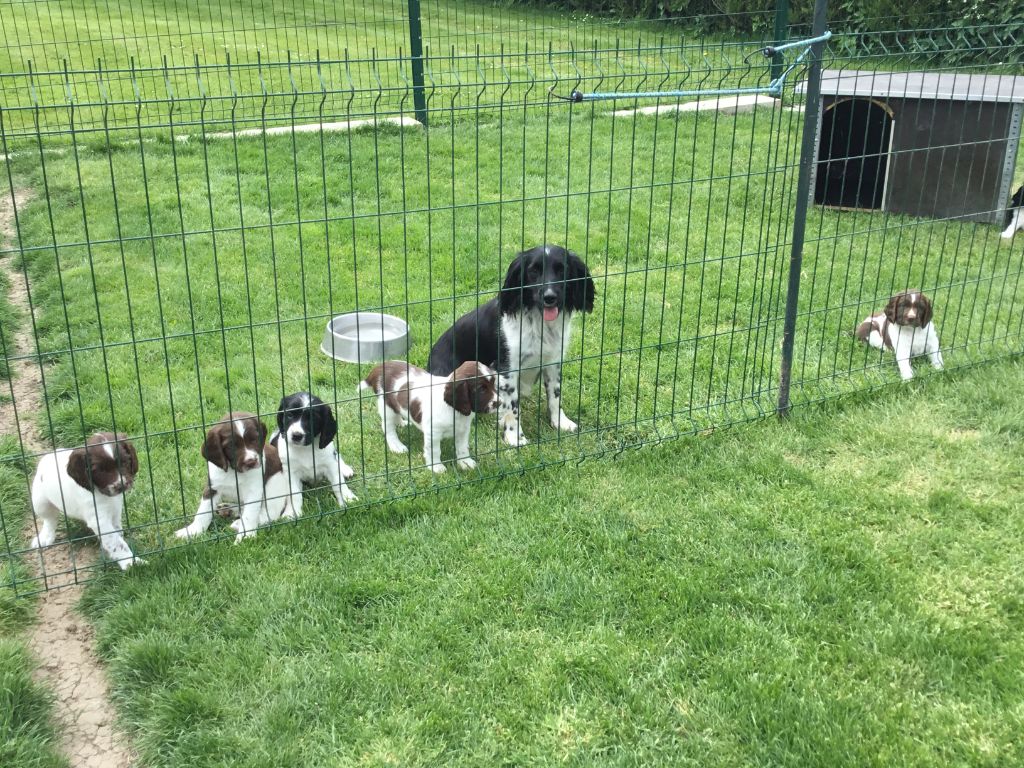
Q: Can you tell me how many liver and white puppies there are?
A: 4